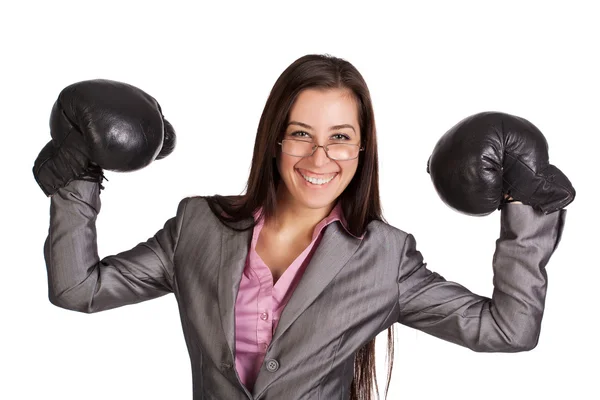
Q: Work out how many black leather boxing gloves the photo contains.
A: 2